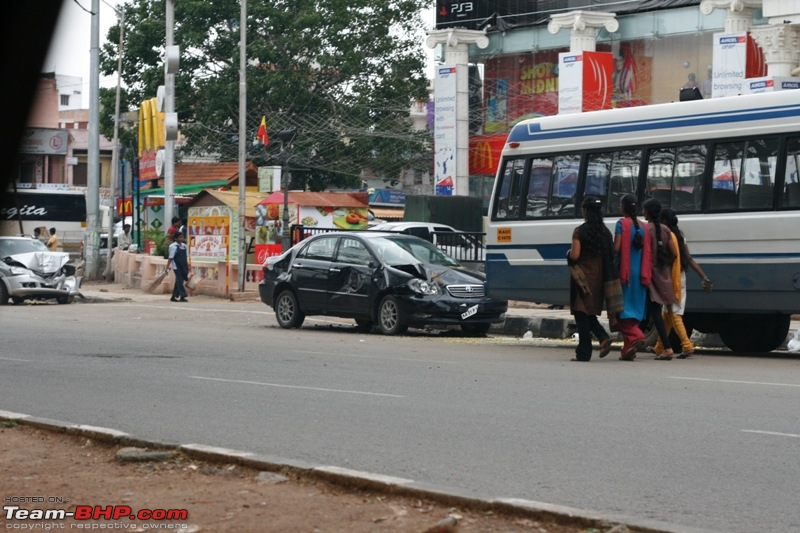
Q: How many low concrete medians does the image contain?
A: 1